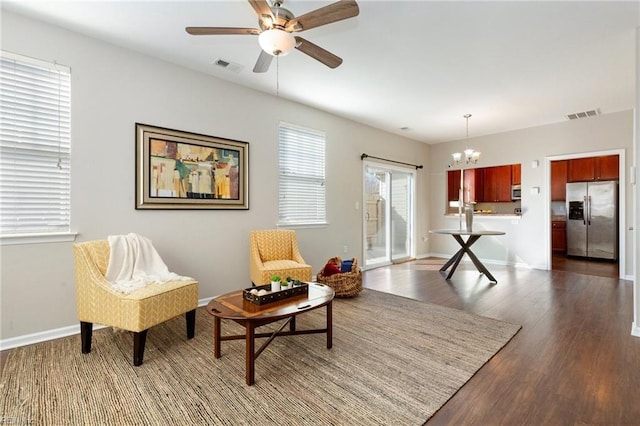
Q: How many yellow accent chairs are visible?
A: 2